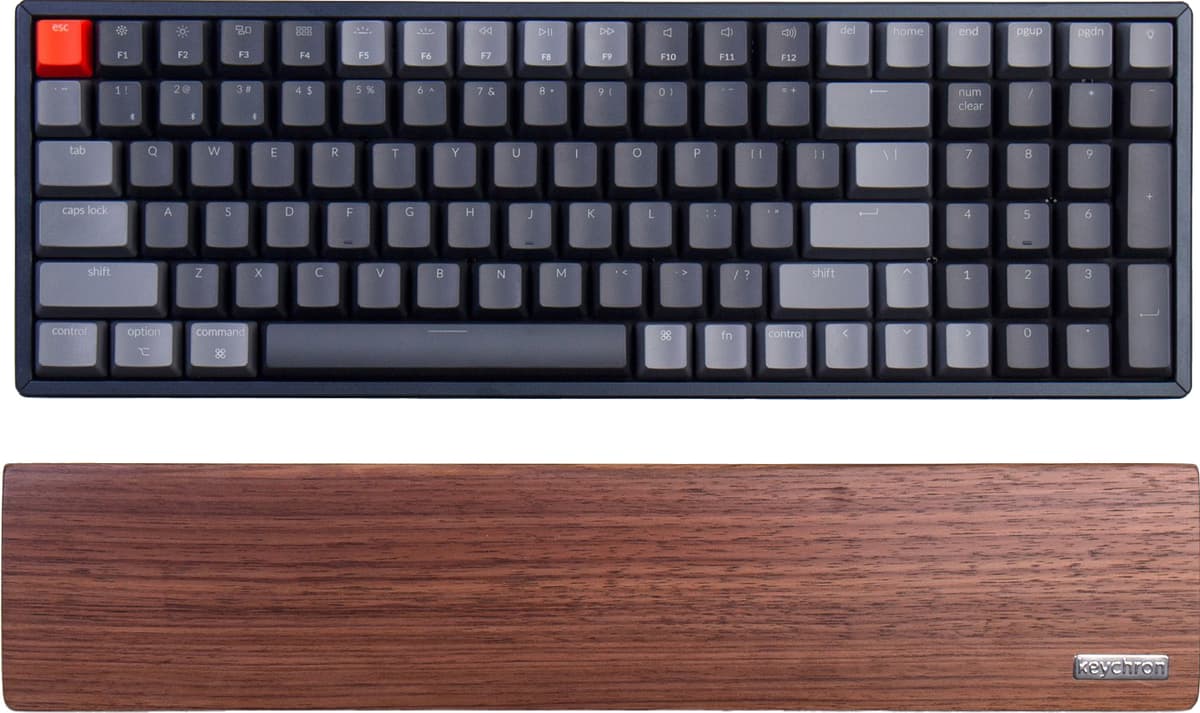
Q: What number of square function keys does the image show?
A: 12